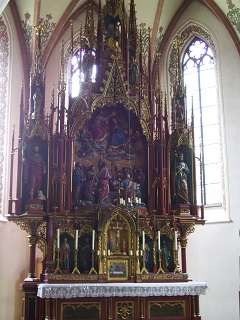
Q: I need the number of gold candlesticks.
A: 6